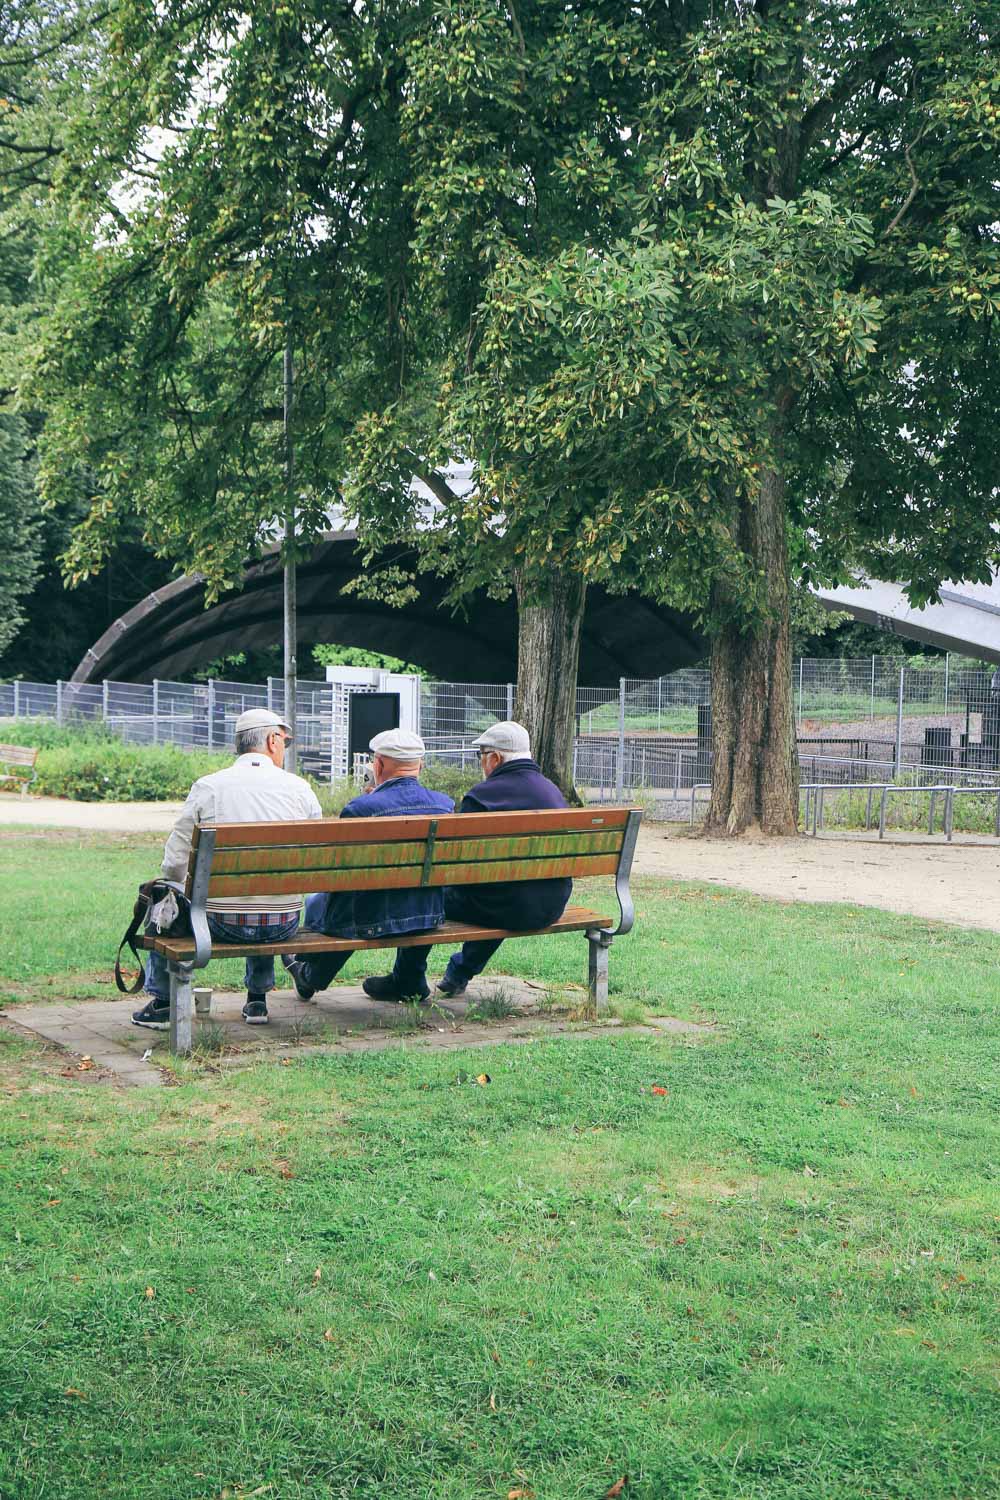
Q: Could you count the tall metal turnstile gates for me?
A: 1